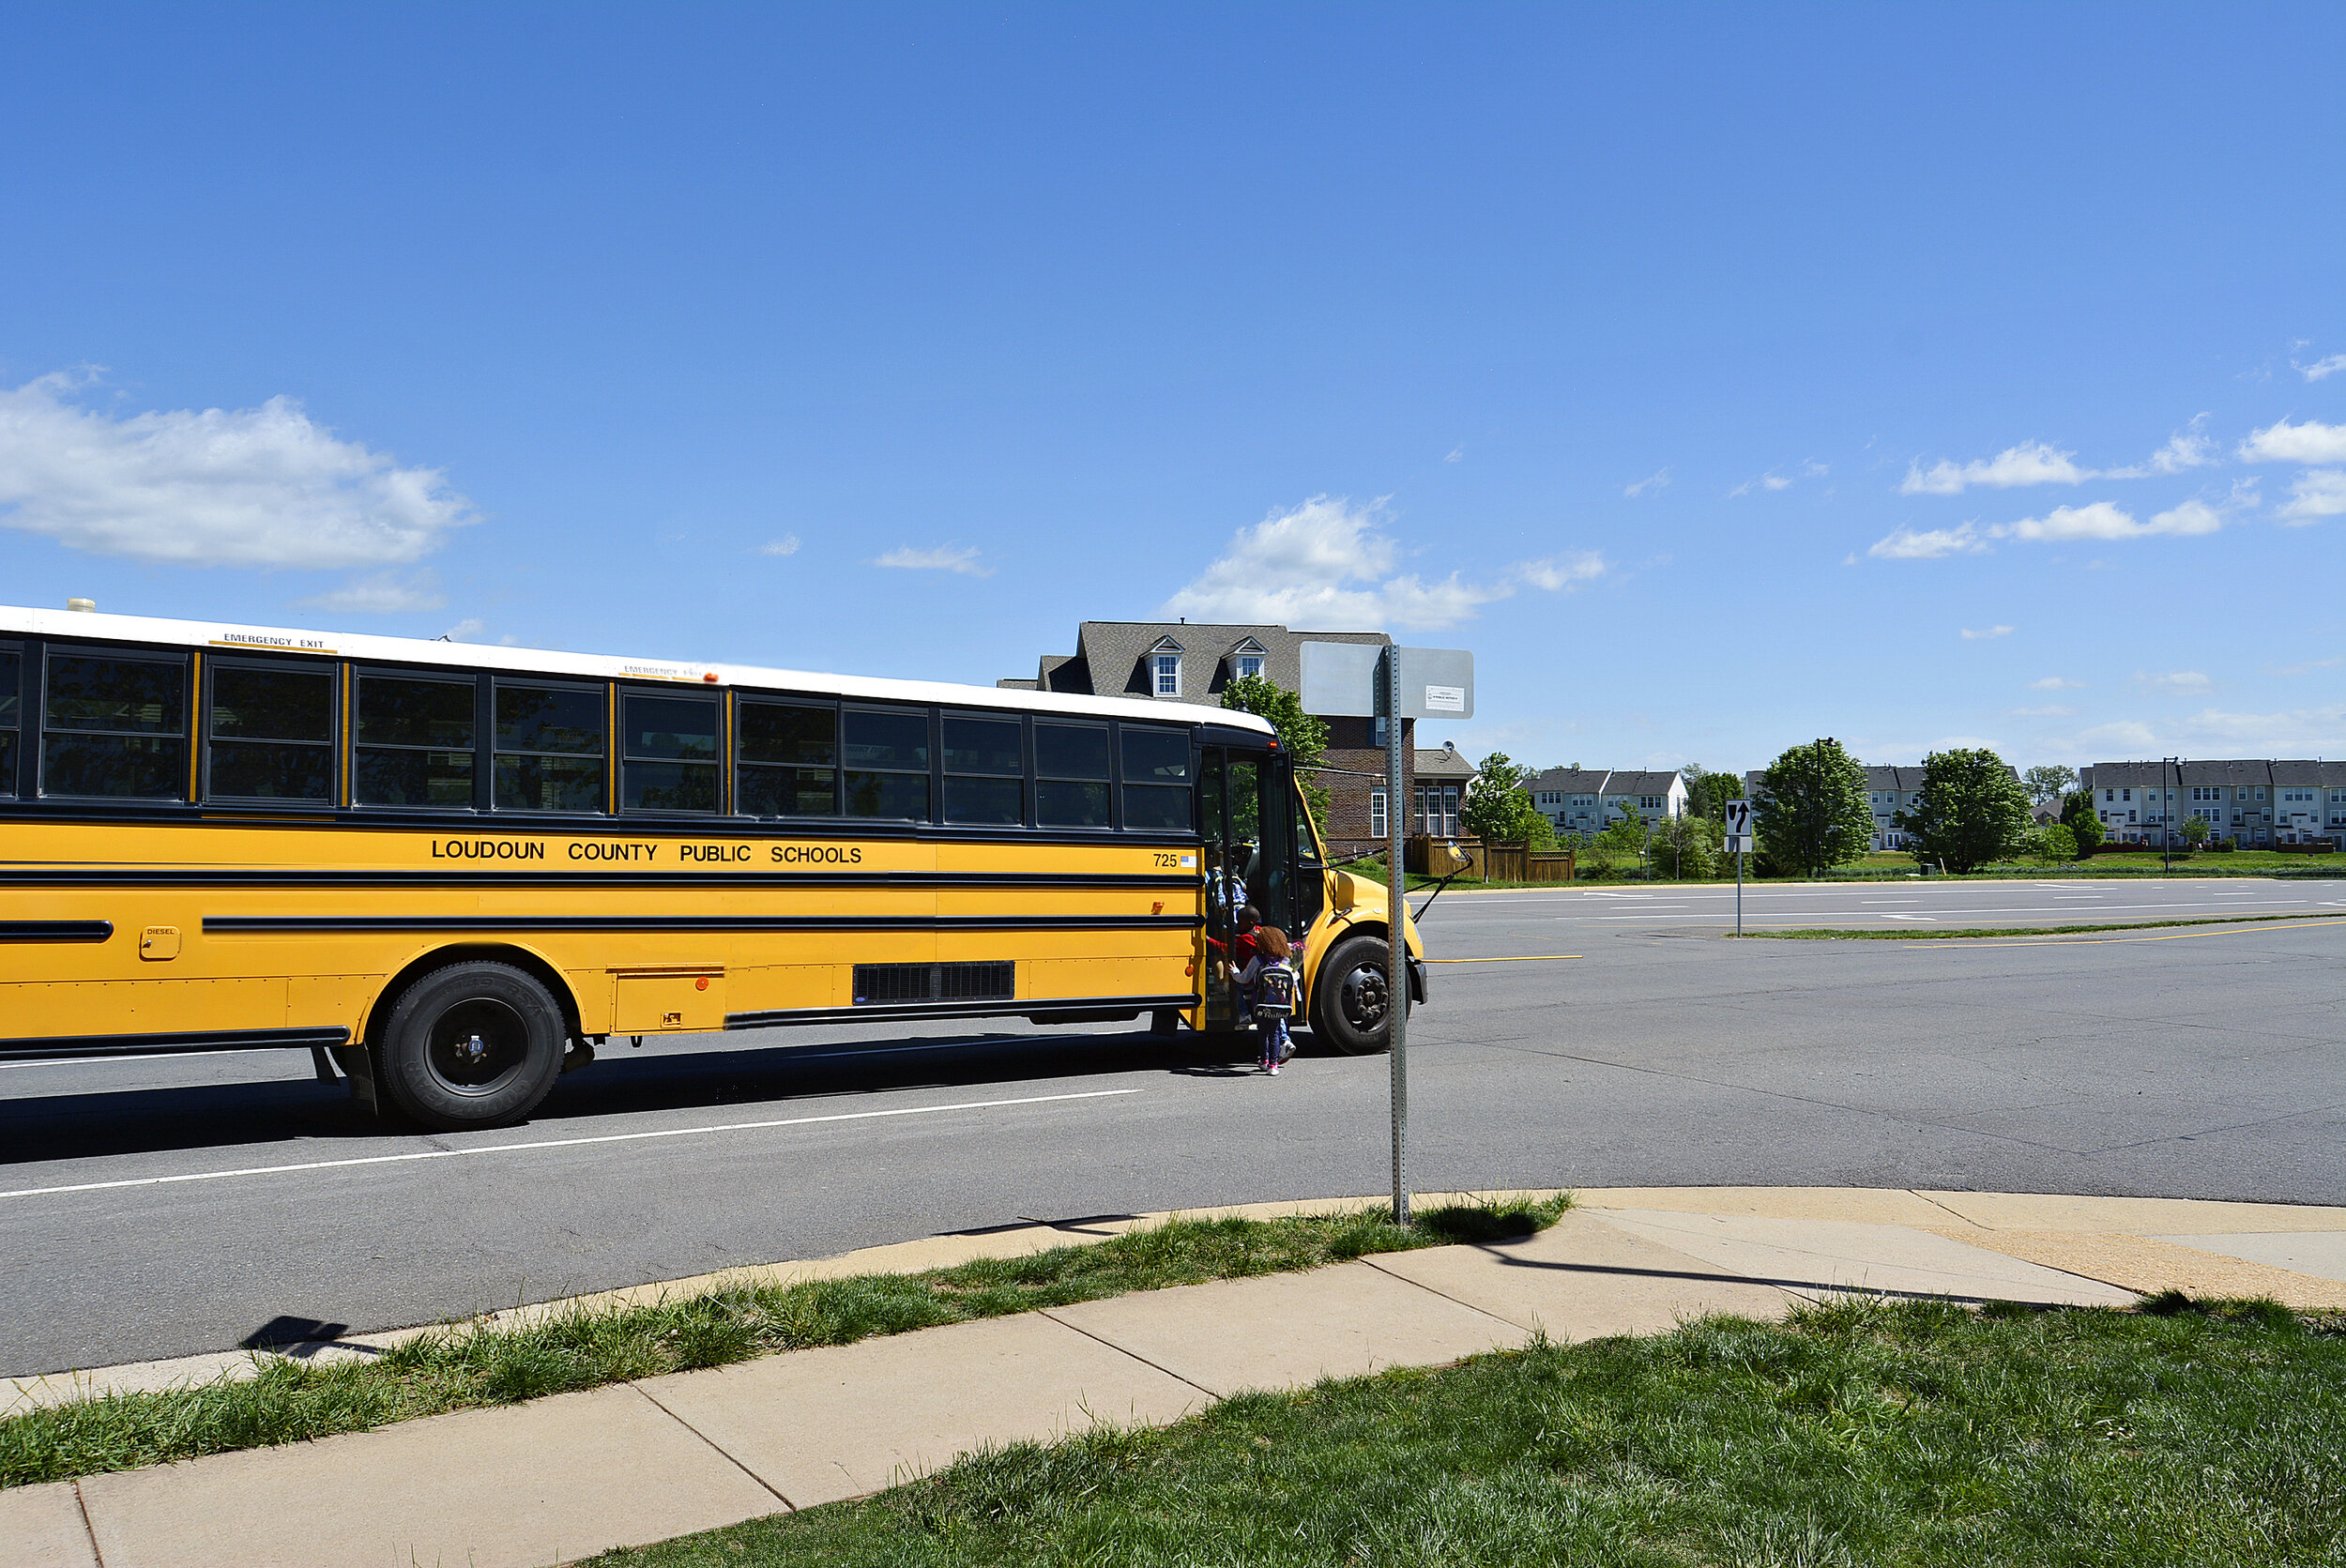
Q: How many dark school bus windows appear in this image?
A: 11